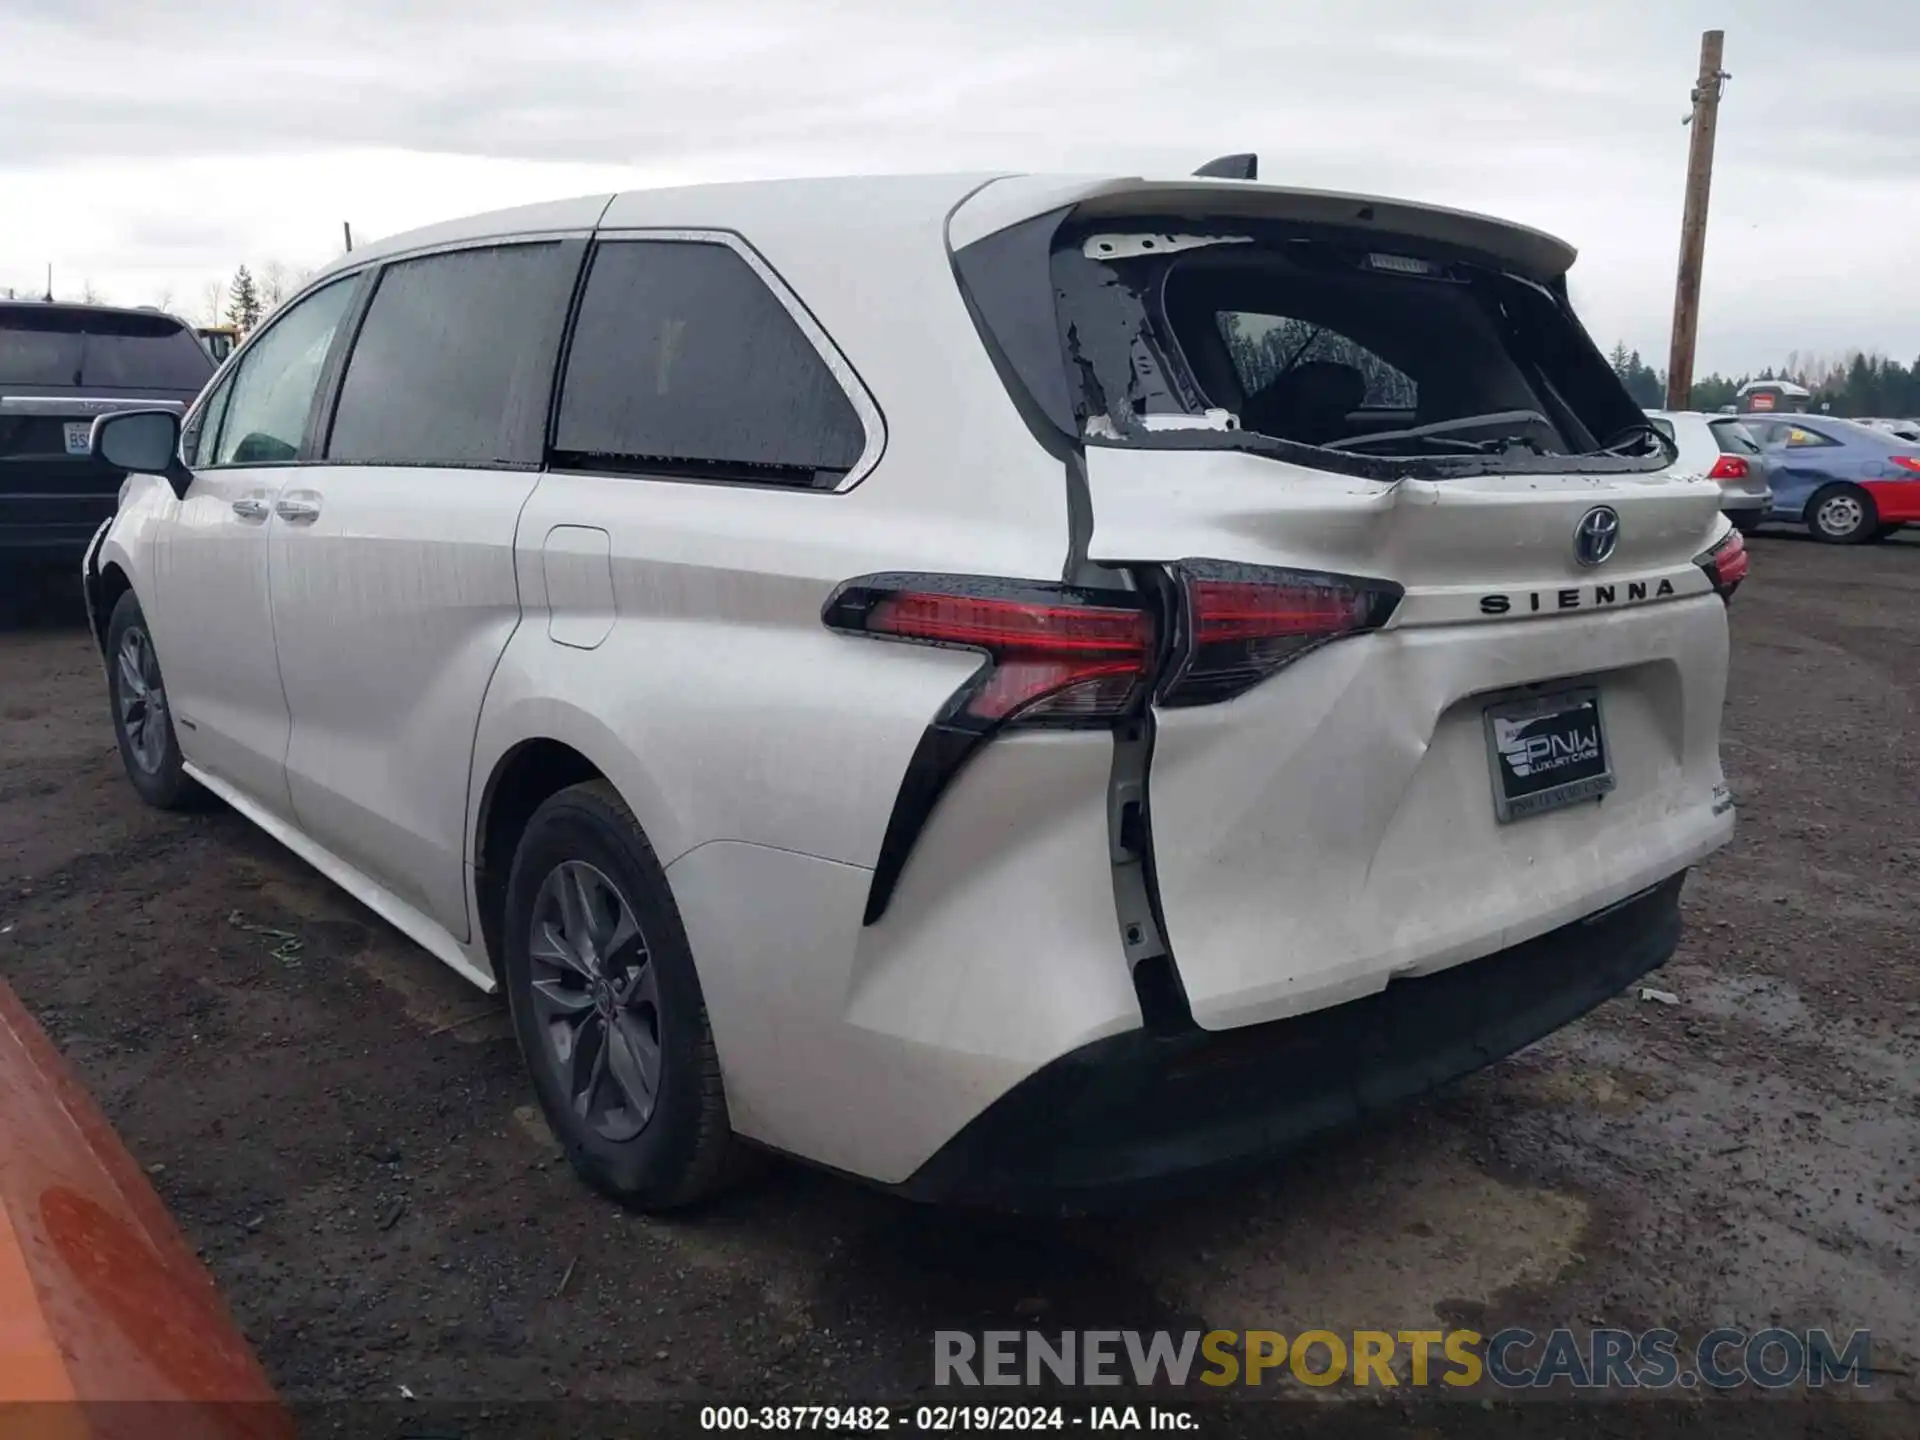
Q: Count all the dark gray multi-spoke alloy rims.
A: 2